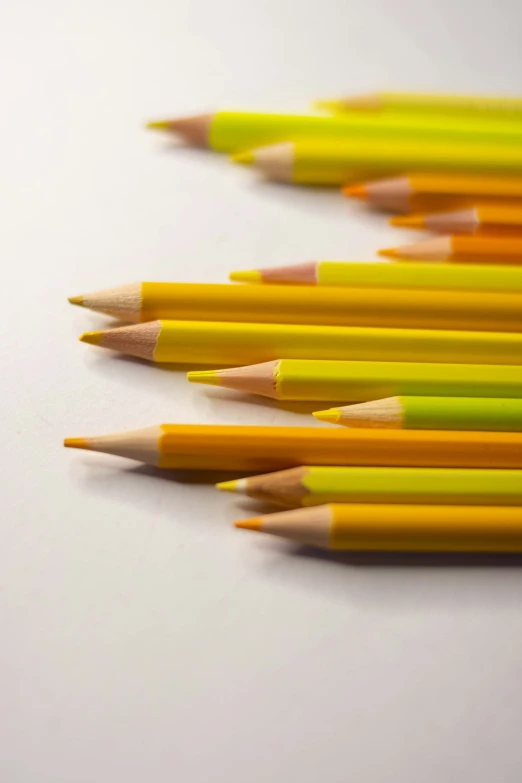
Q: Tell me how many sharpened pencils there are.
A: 14